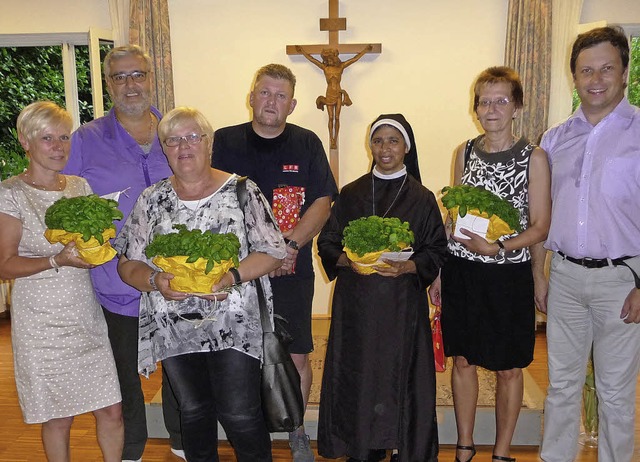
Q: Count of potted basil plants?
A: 4